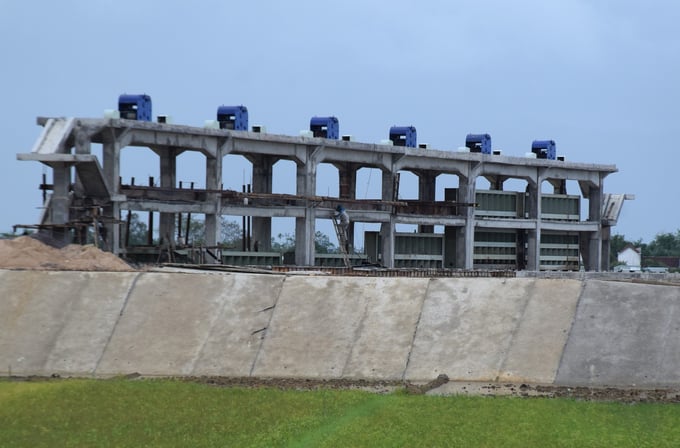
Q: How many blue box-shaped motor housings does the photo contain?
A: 6